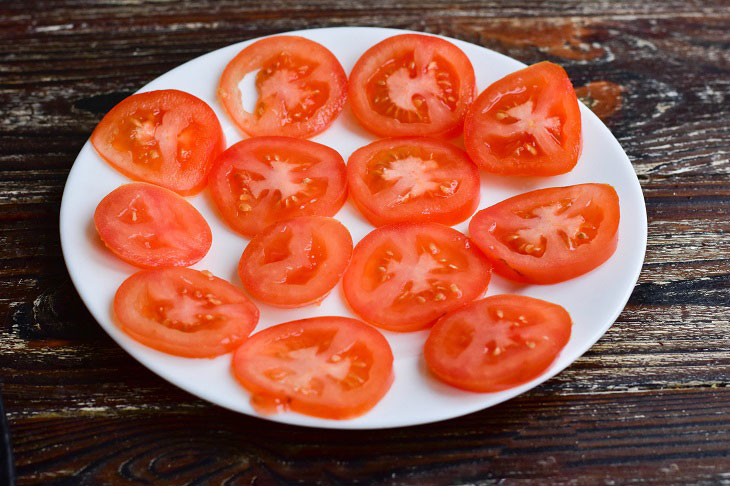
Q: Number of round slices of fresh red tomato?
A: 13